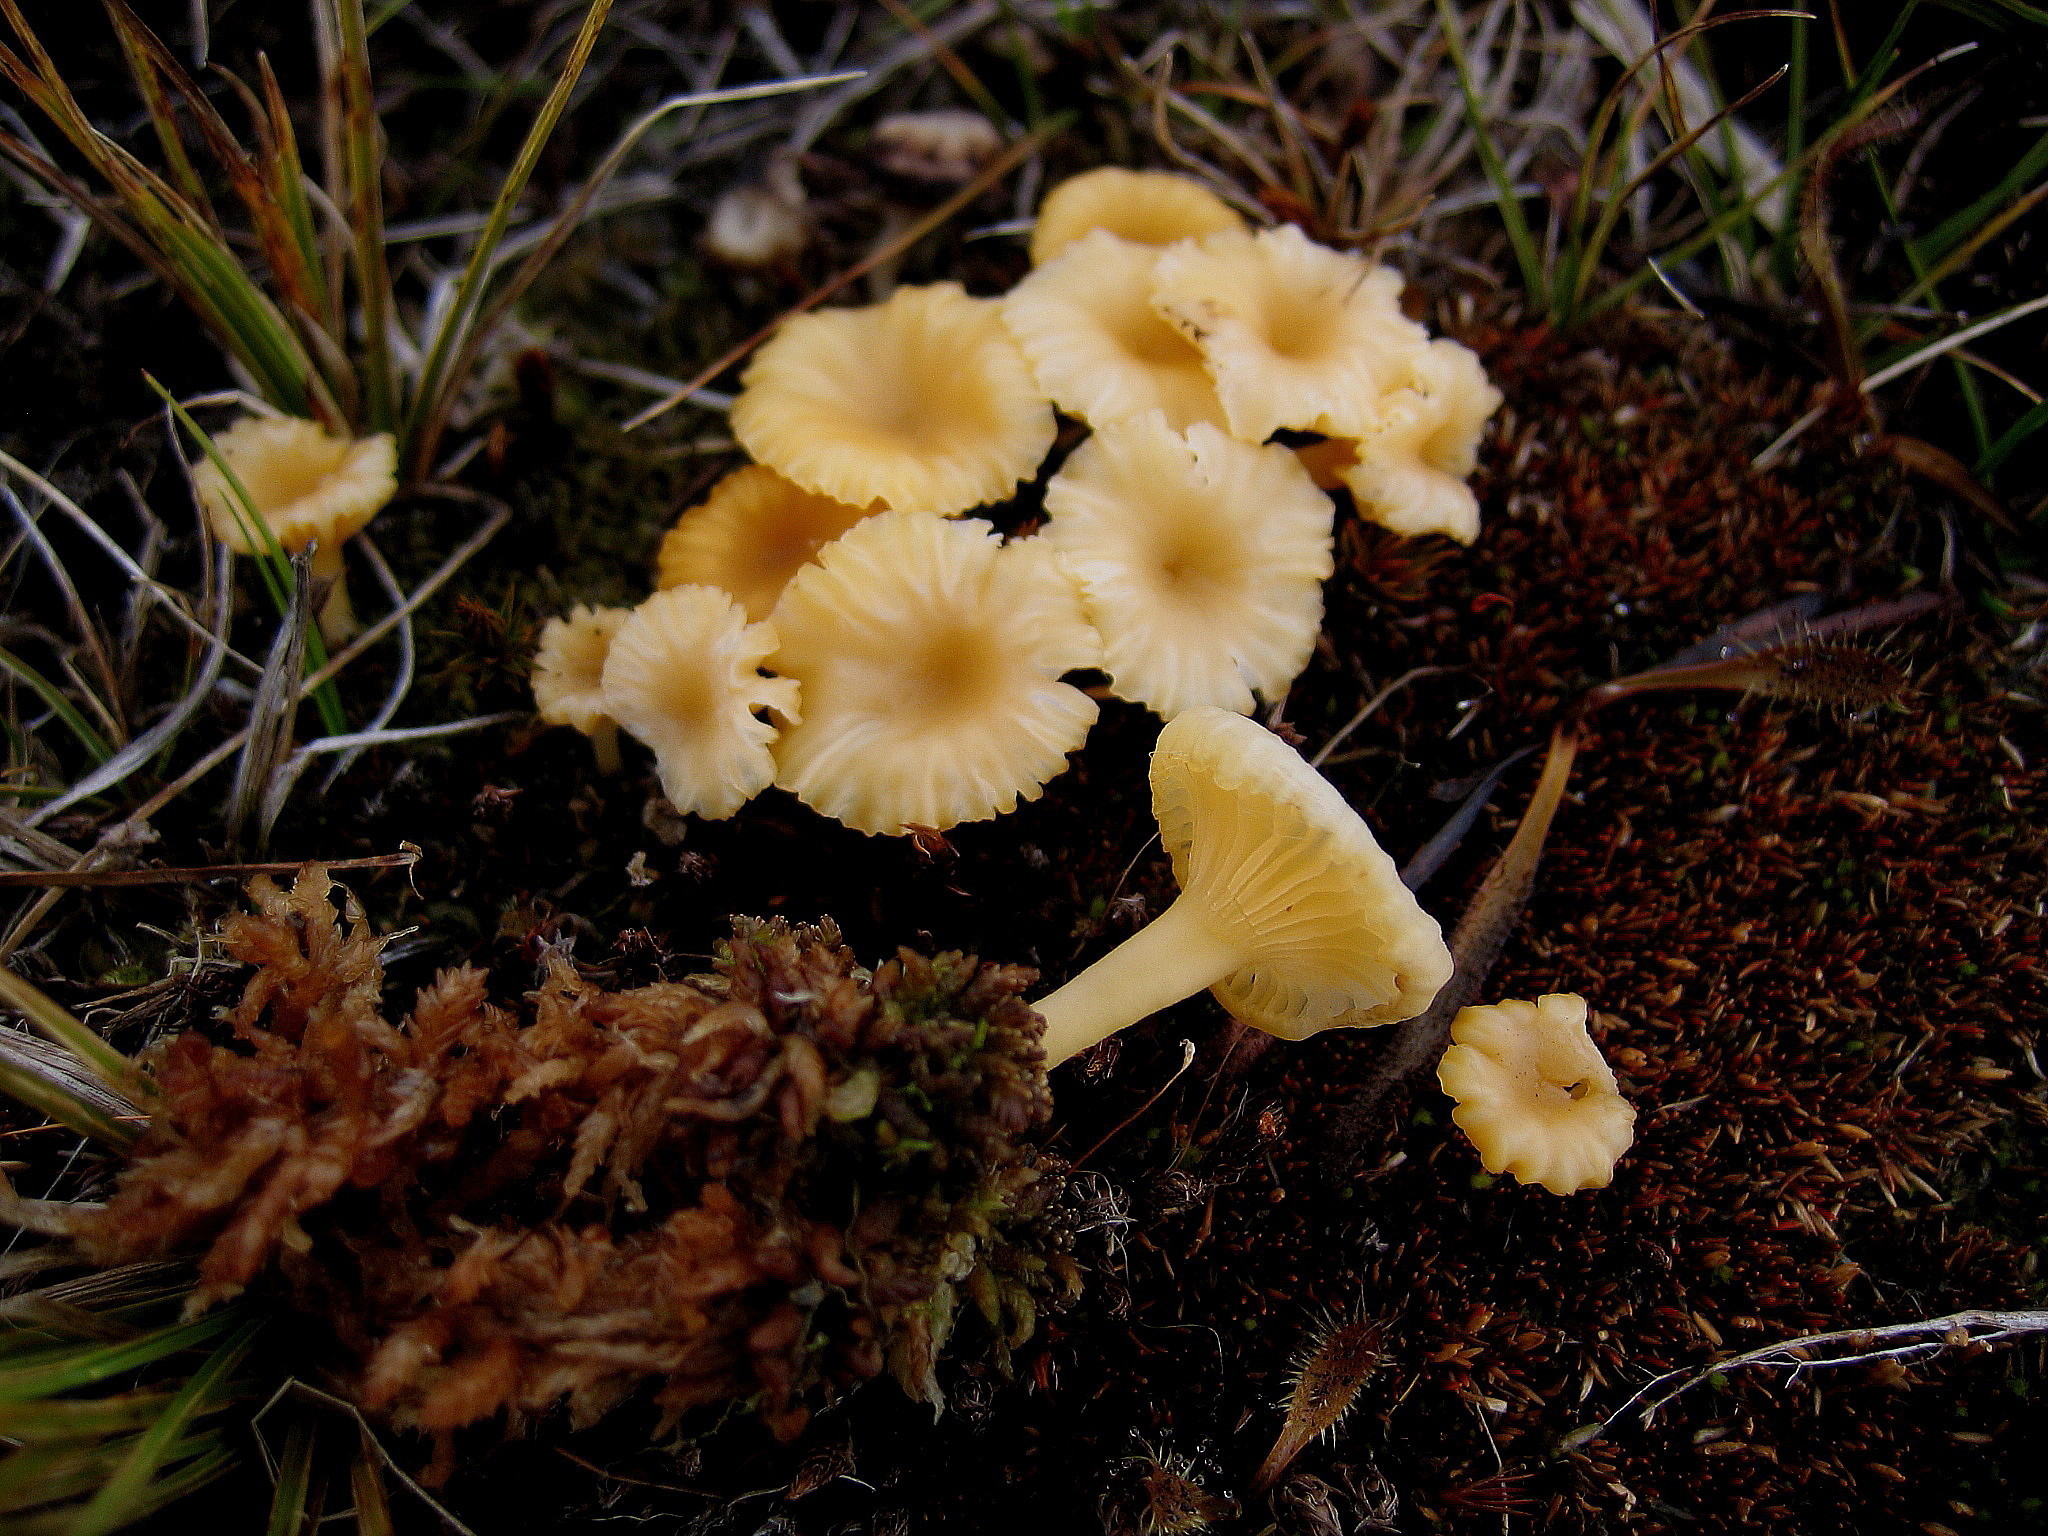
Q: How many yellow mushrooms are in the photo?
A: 13